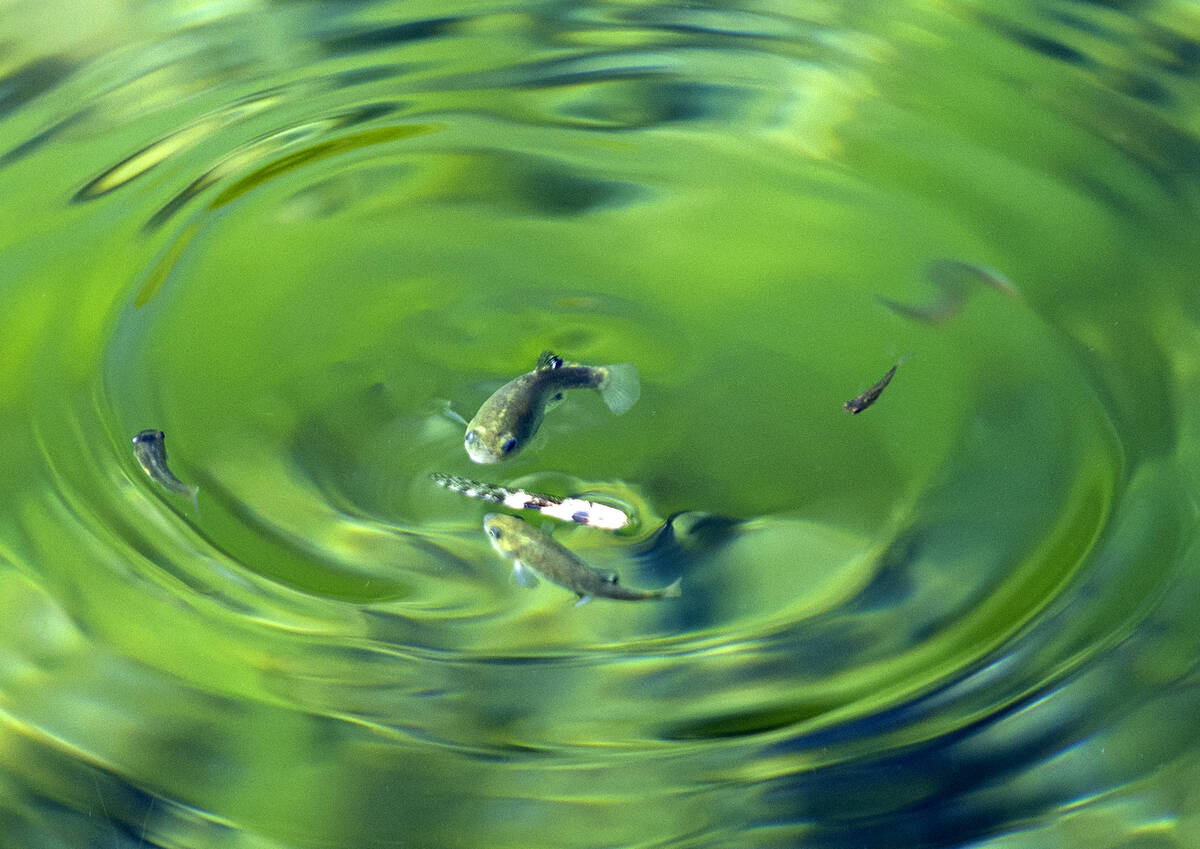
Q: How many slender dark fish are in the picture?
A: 2